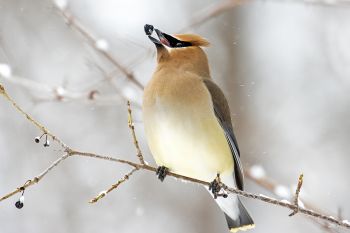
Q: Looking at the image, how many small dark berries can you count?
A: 4